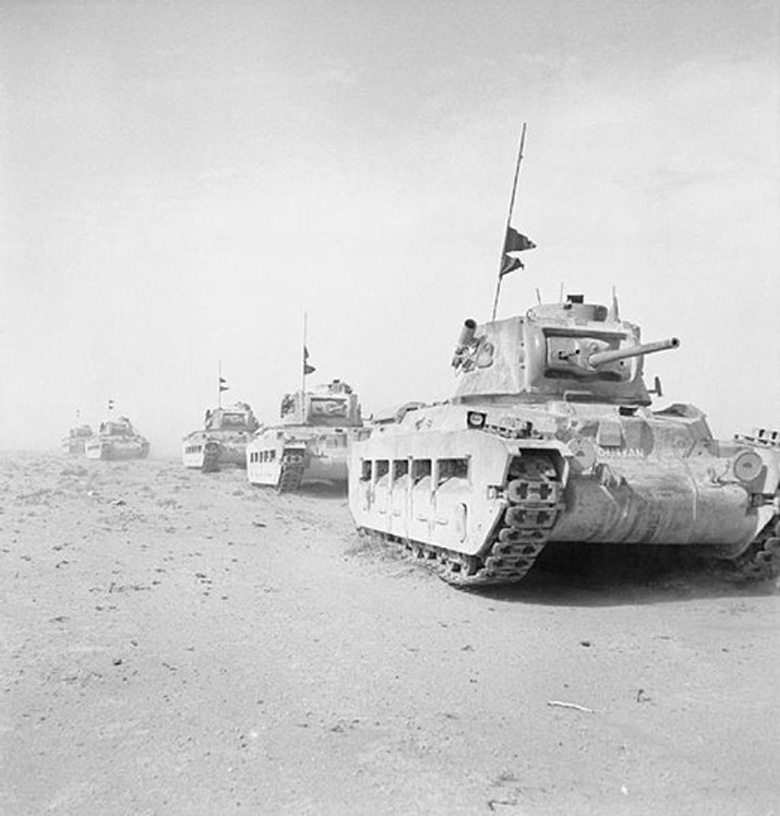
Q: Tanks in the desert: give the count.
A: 5